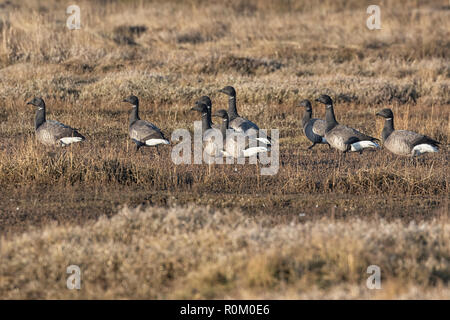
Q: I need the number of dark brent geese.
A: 9